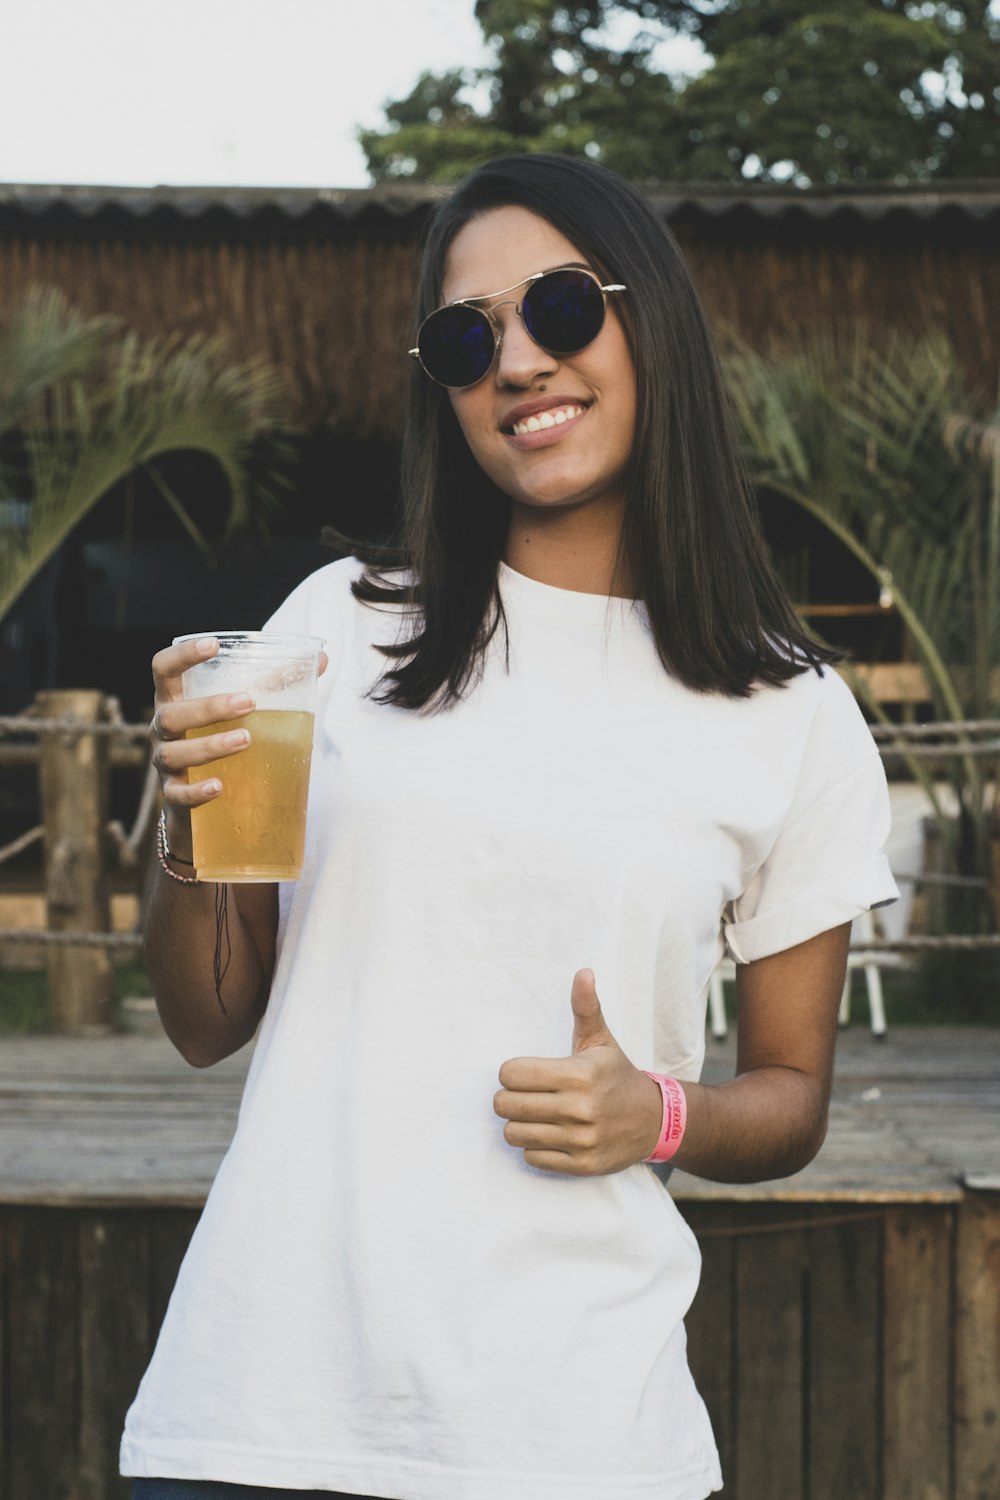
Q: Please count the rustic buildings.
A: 1